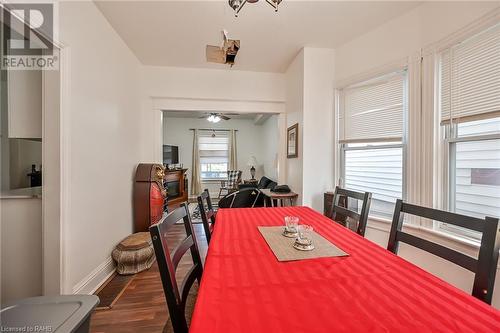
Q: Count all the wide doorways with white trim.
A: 1